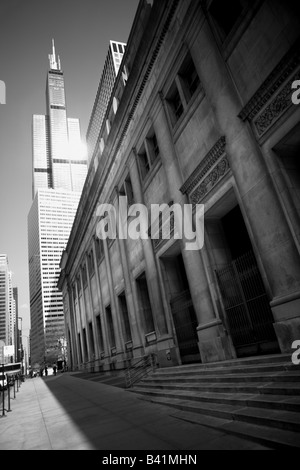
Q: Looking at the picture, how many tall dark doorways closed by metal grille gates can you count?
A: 2